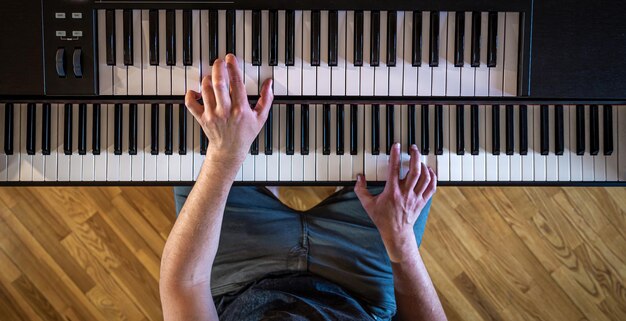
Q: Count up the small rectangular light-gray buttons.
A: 4